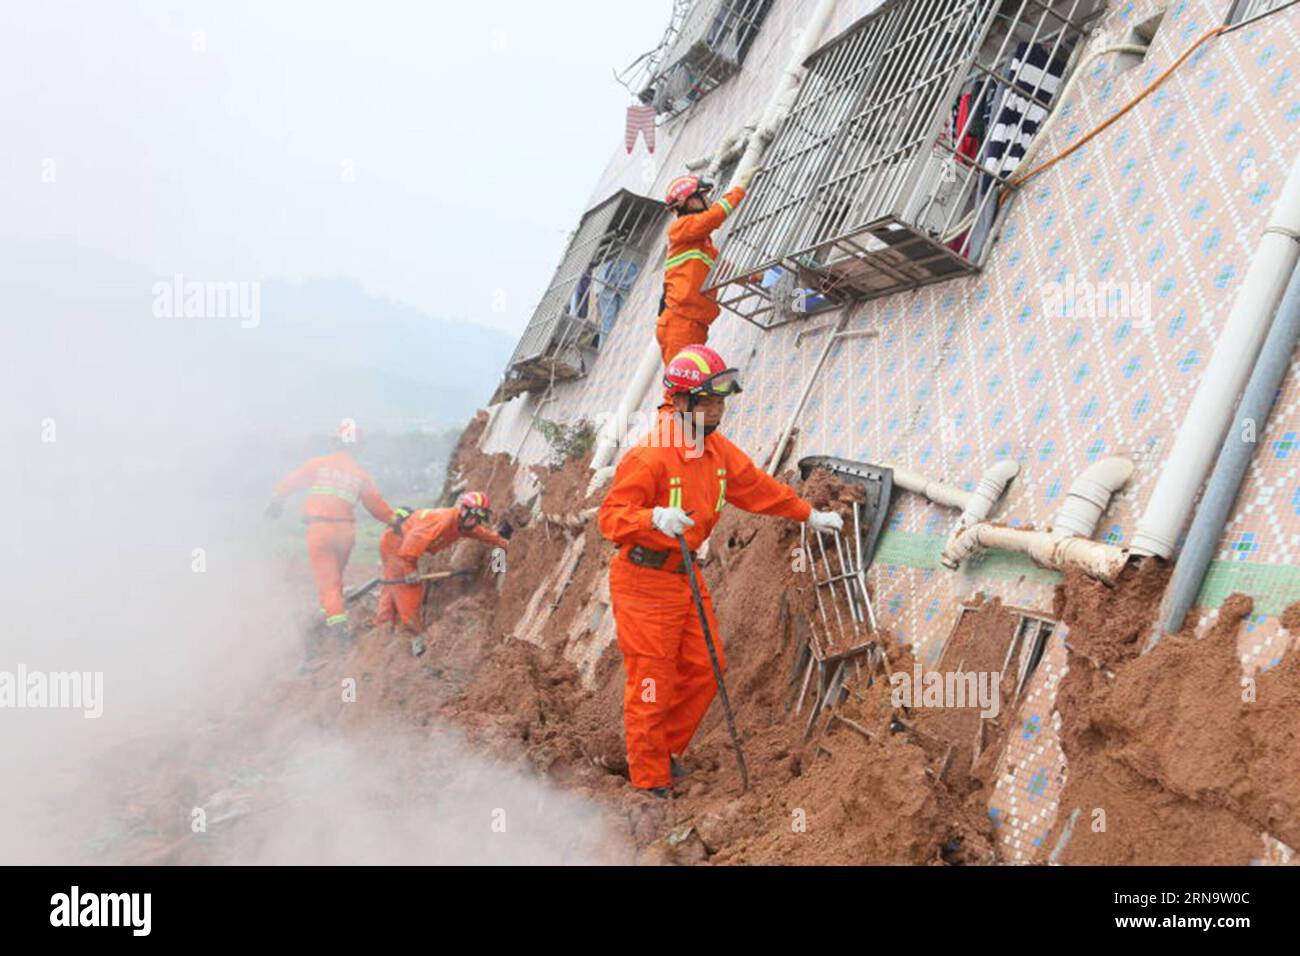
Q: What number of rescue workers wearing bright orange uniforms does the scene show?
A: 4